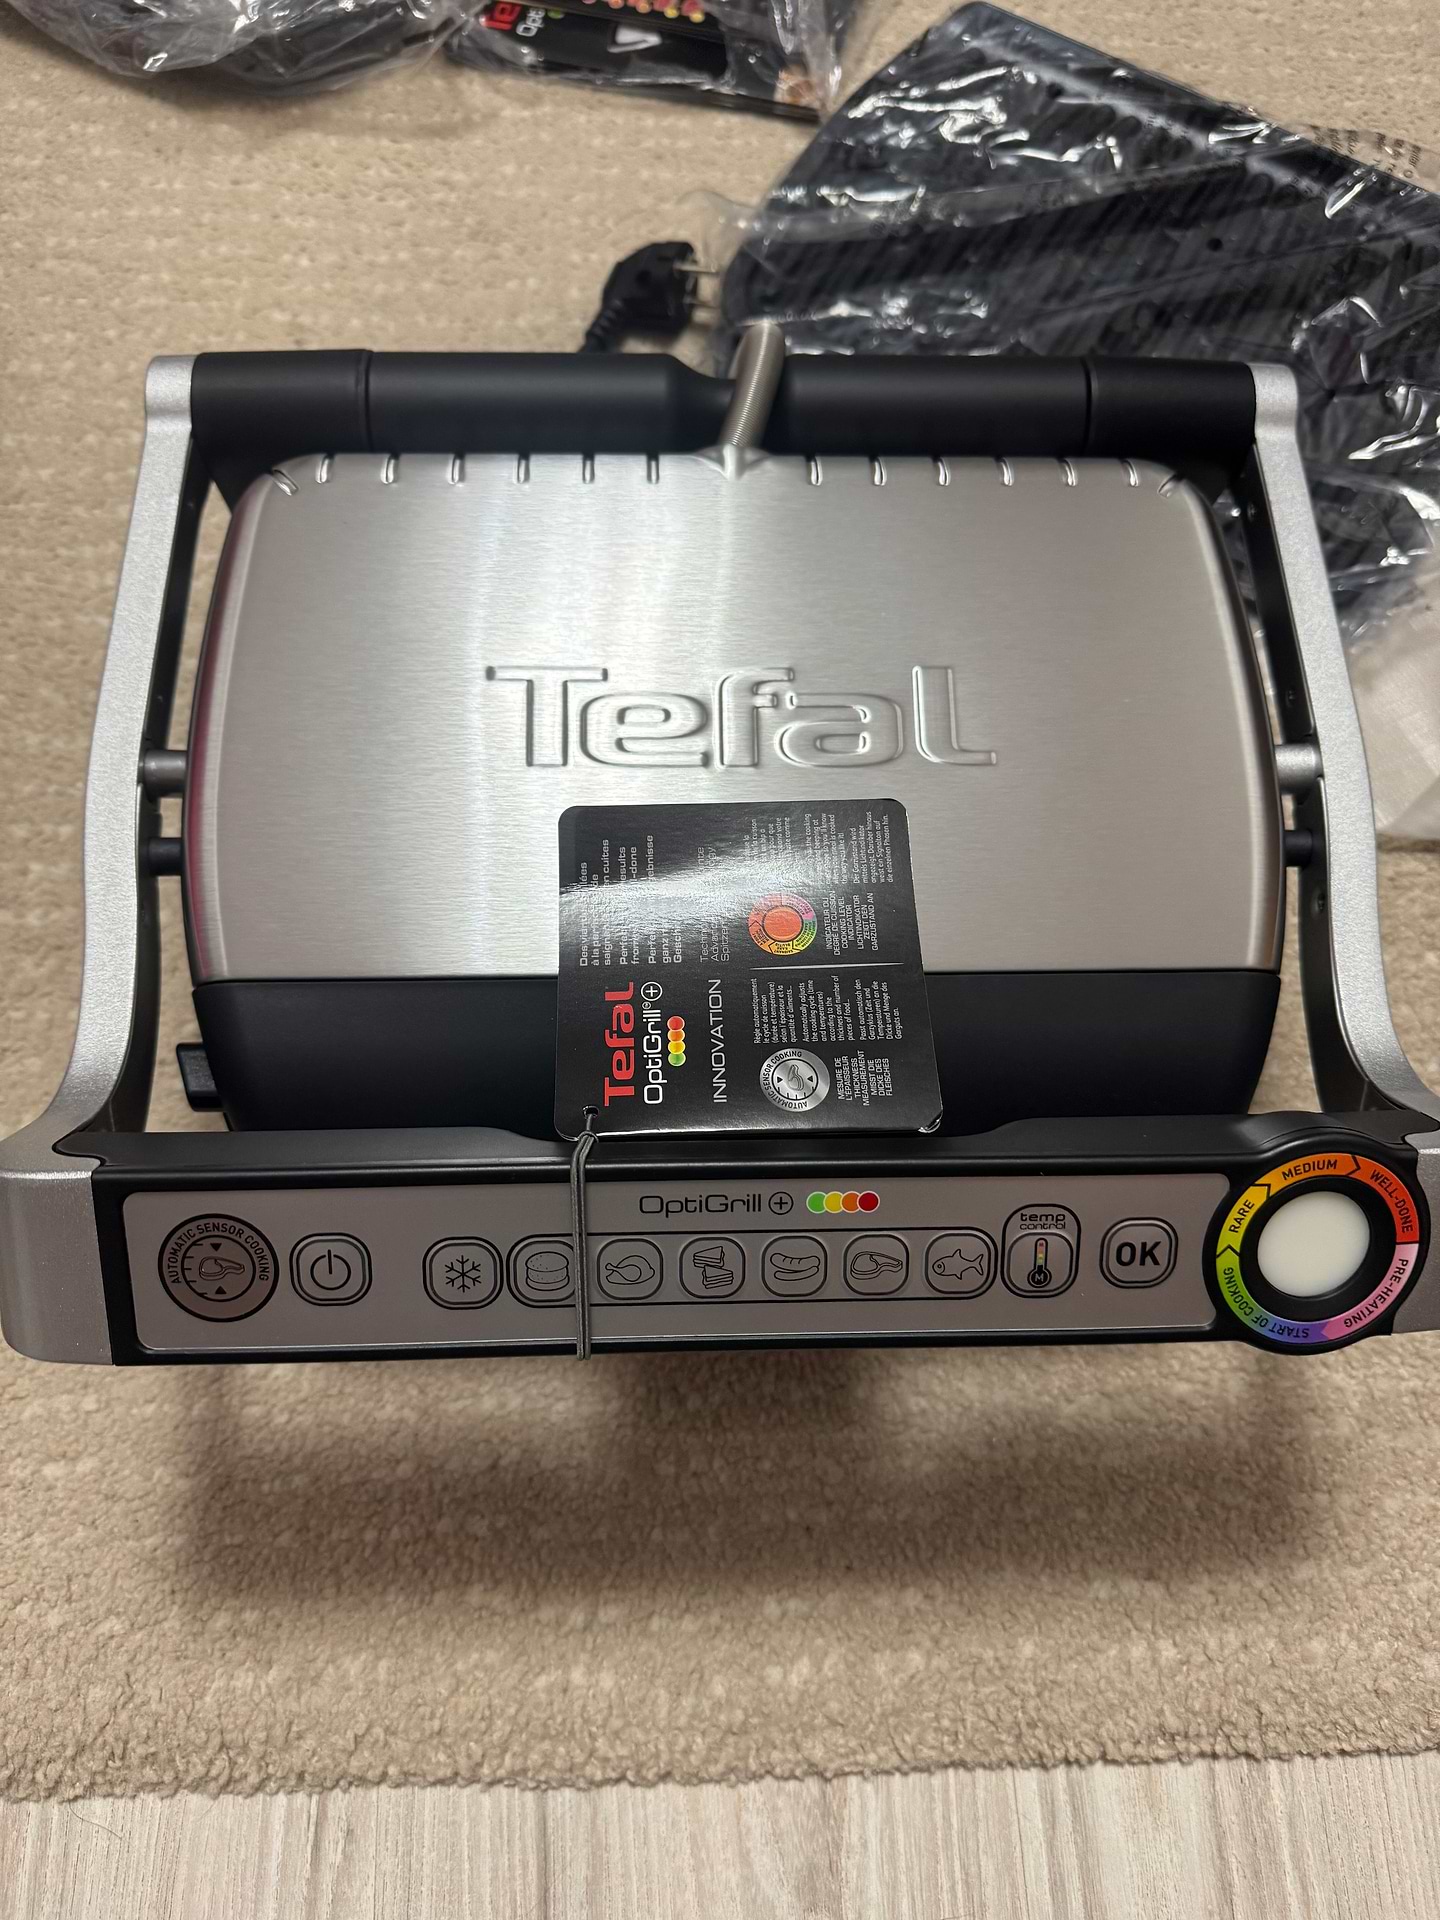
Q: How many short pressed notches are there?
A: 14